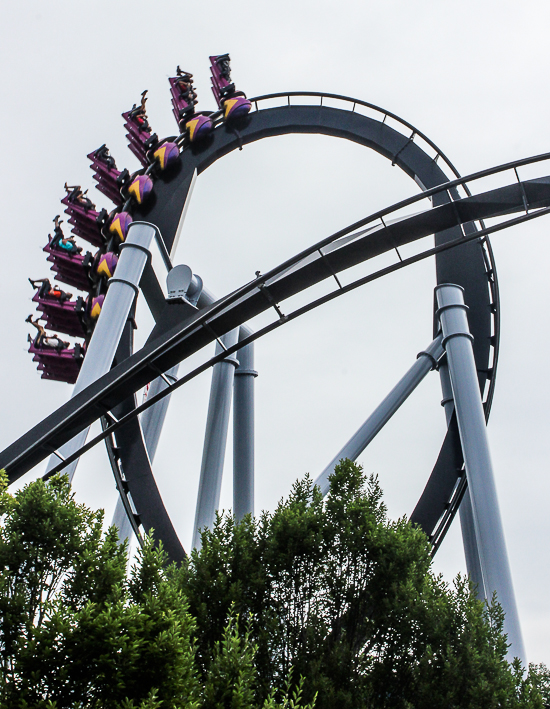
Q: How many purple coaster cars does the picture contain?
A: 8